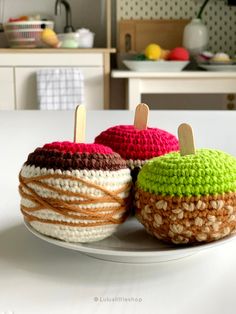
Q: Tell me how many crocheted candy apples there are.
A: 3